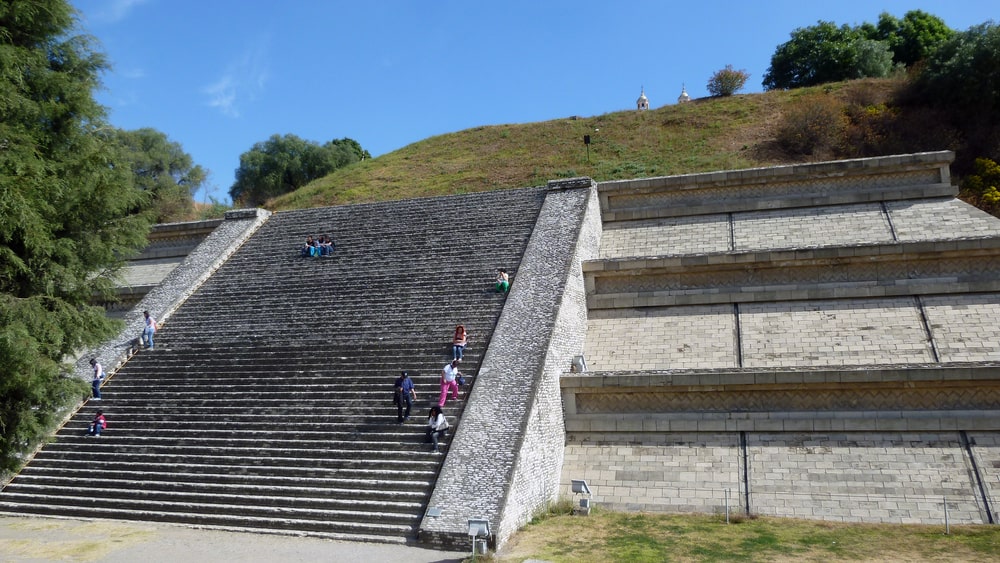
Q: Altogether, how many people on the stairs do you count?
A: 11